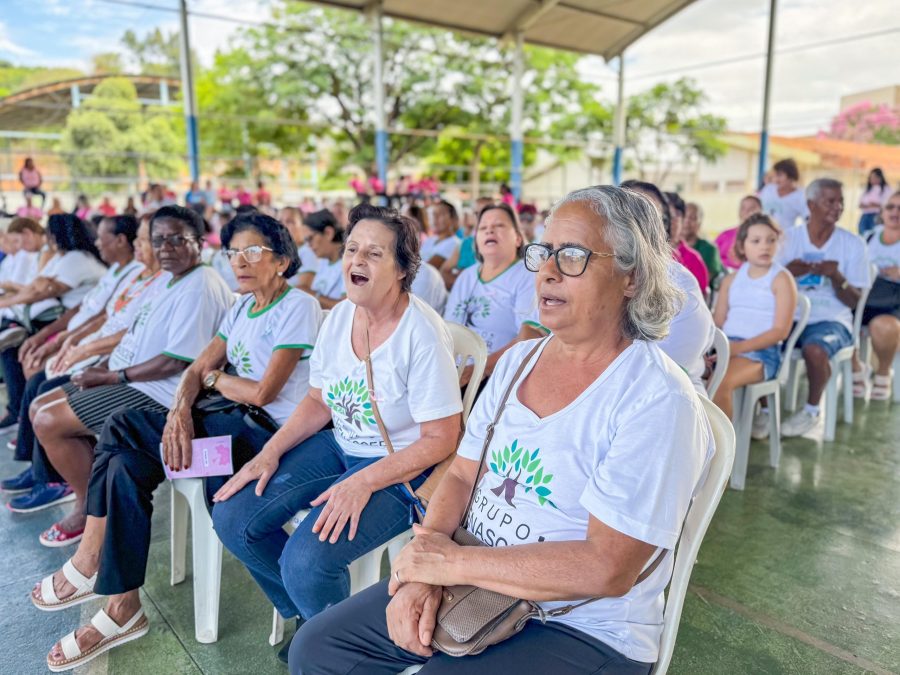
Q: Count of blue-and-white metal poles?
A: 5